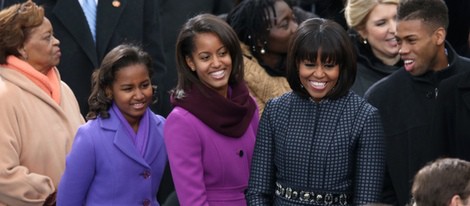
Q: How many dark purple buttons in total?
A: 2